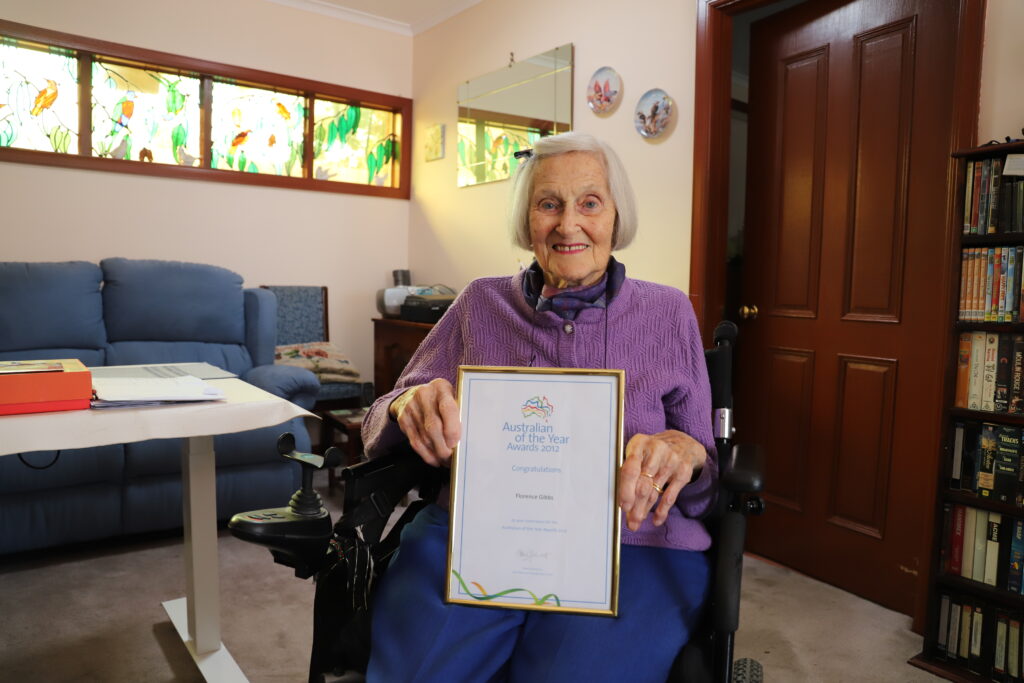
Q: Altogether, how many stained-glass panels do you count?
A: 4